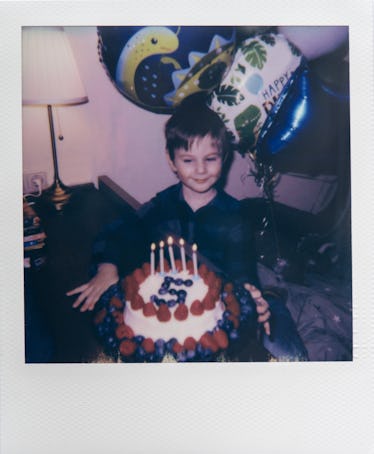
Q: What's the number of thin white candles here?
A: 5